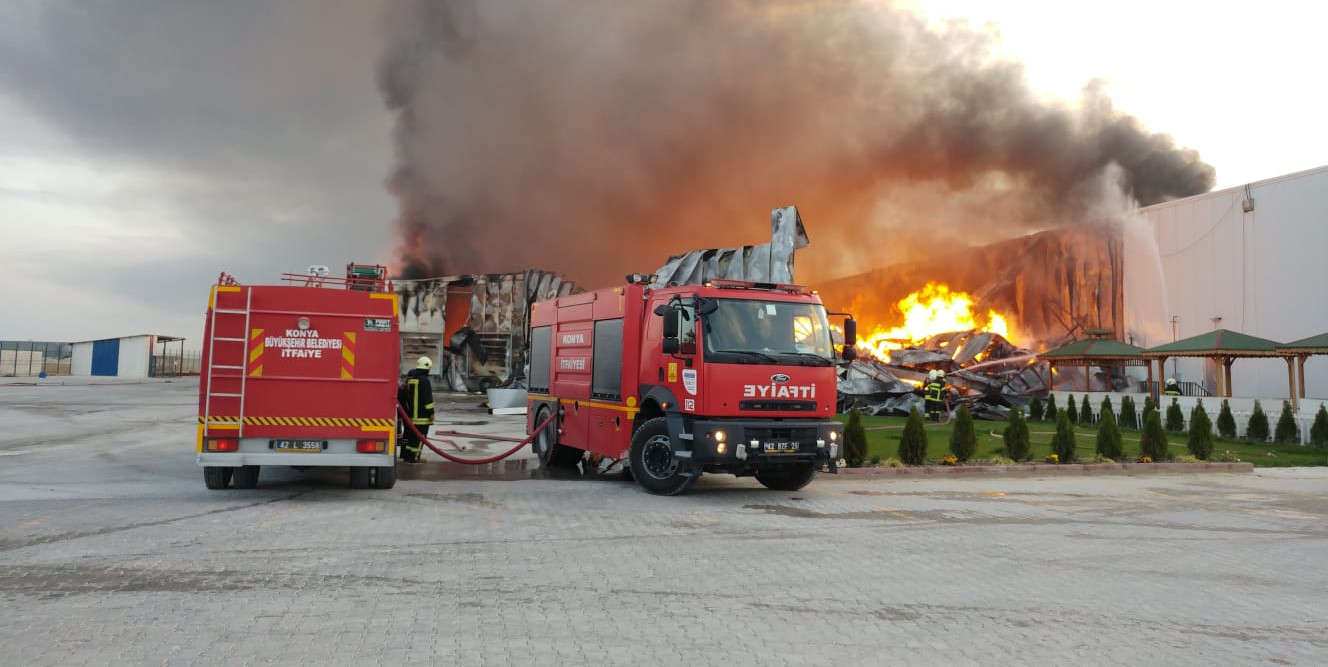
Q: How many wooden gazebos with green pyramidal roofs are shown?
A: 3